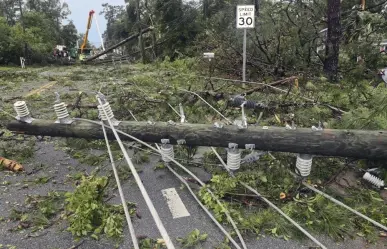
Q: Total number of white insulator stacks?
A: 7